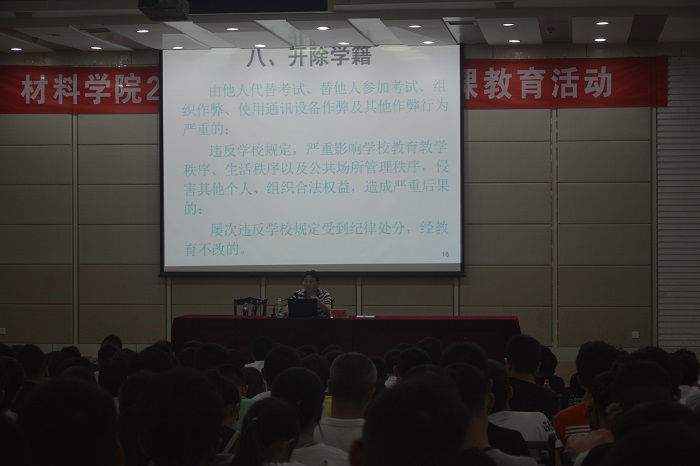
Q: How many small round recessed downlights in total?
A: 14